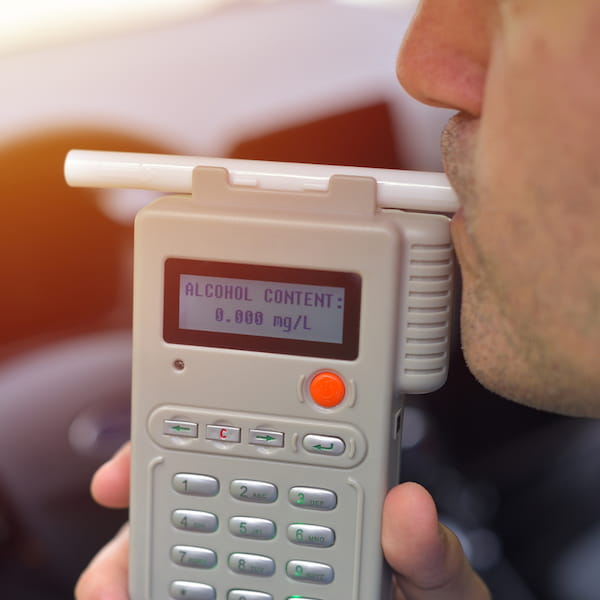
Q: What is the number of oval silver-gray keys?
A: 13